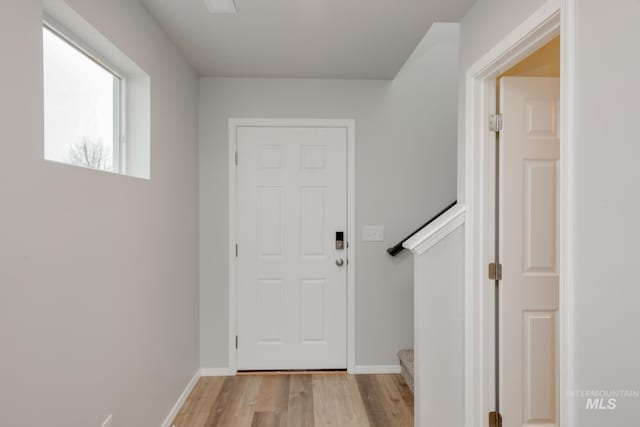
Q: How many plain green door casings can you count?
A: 0